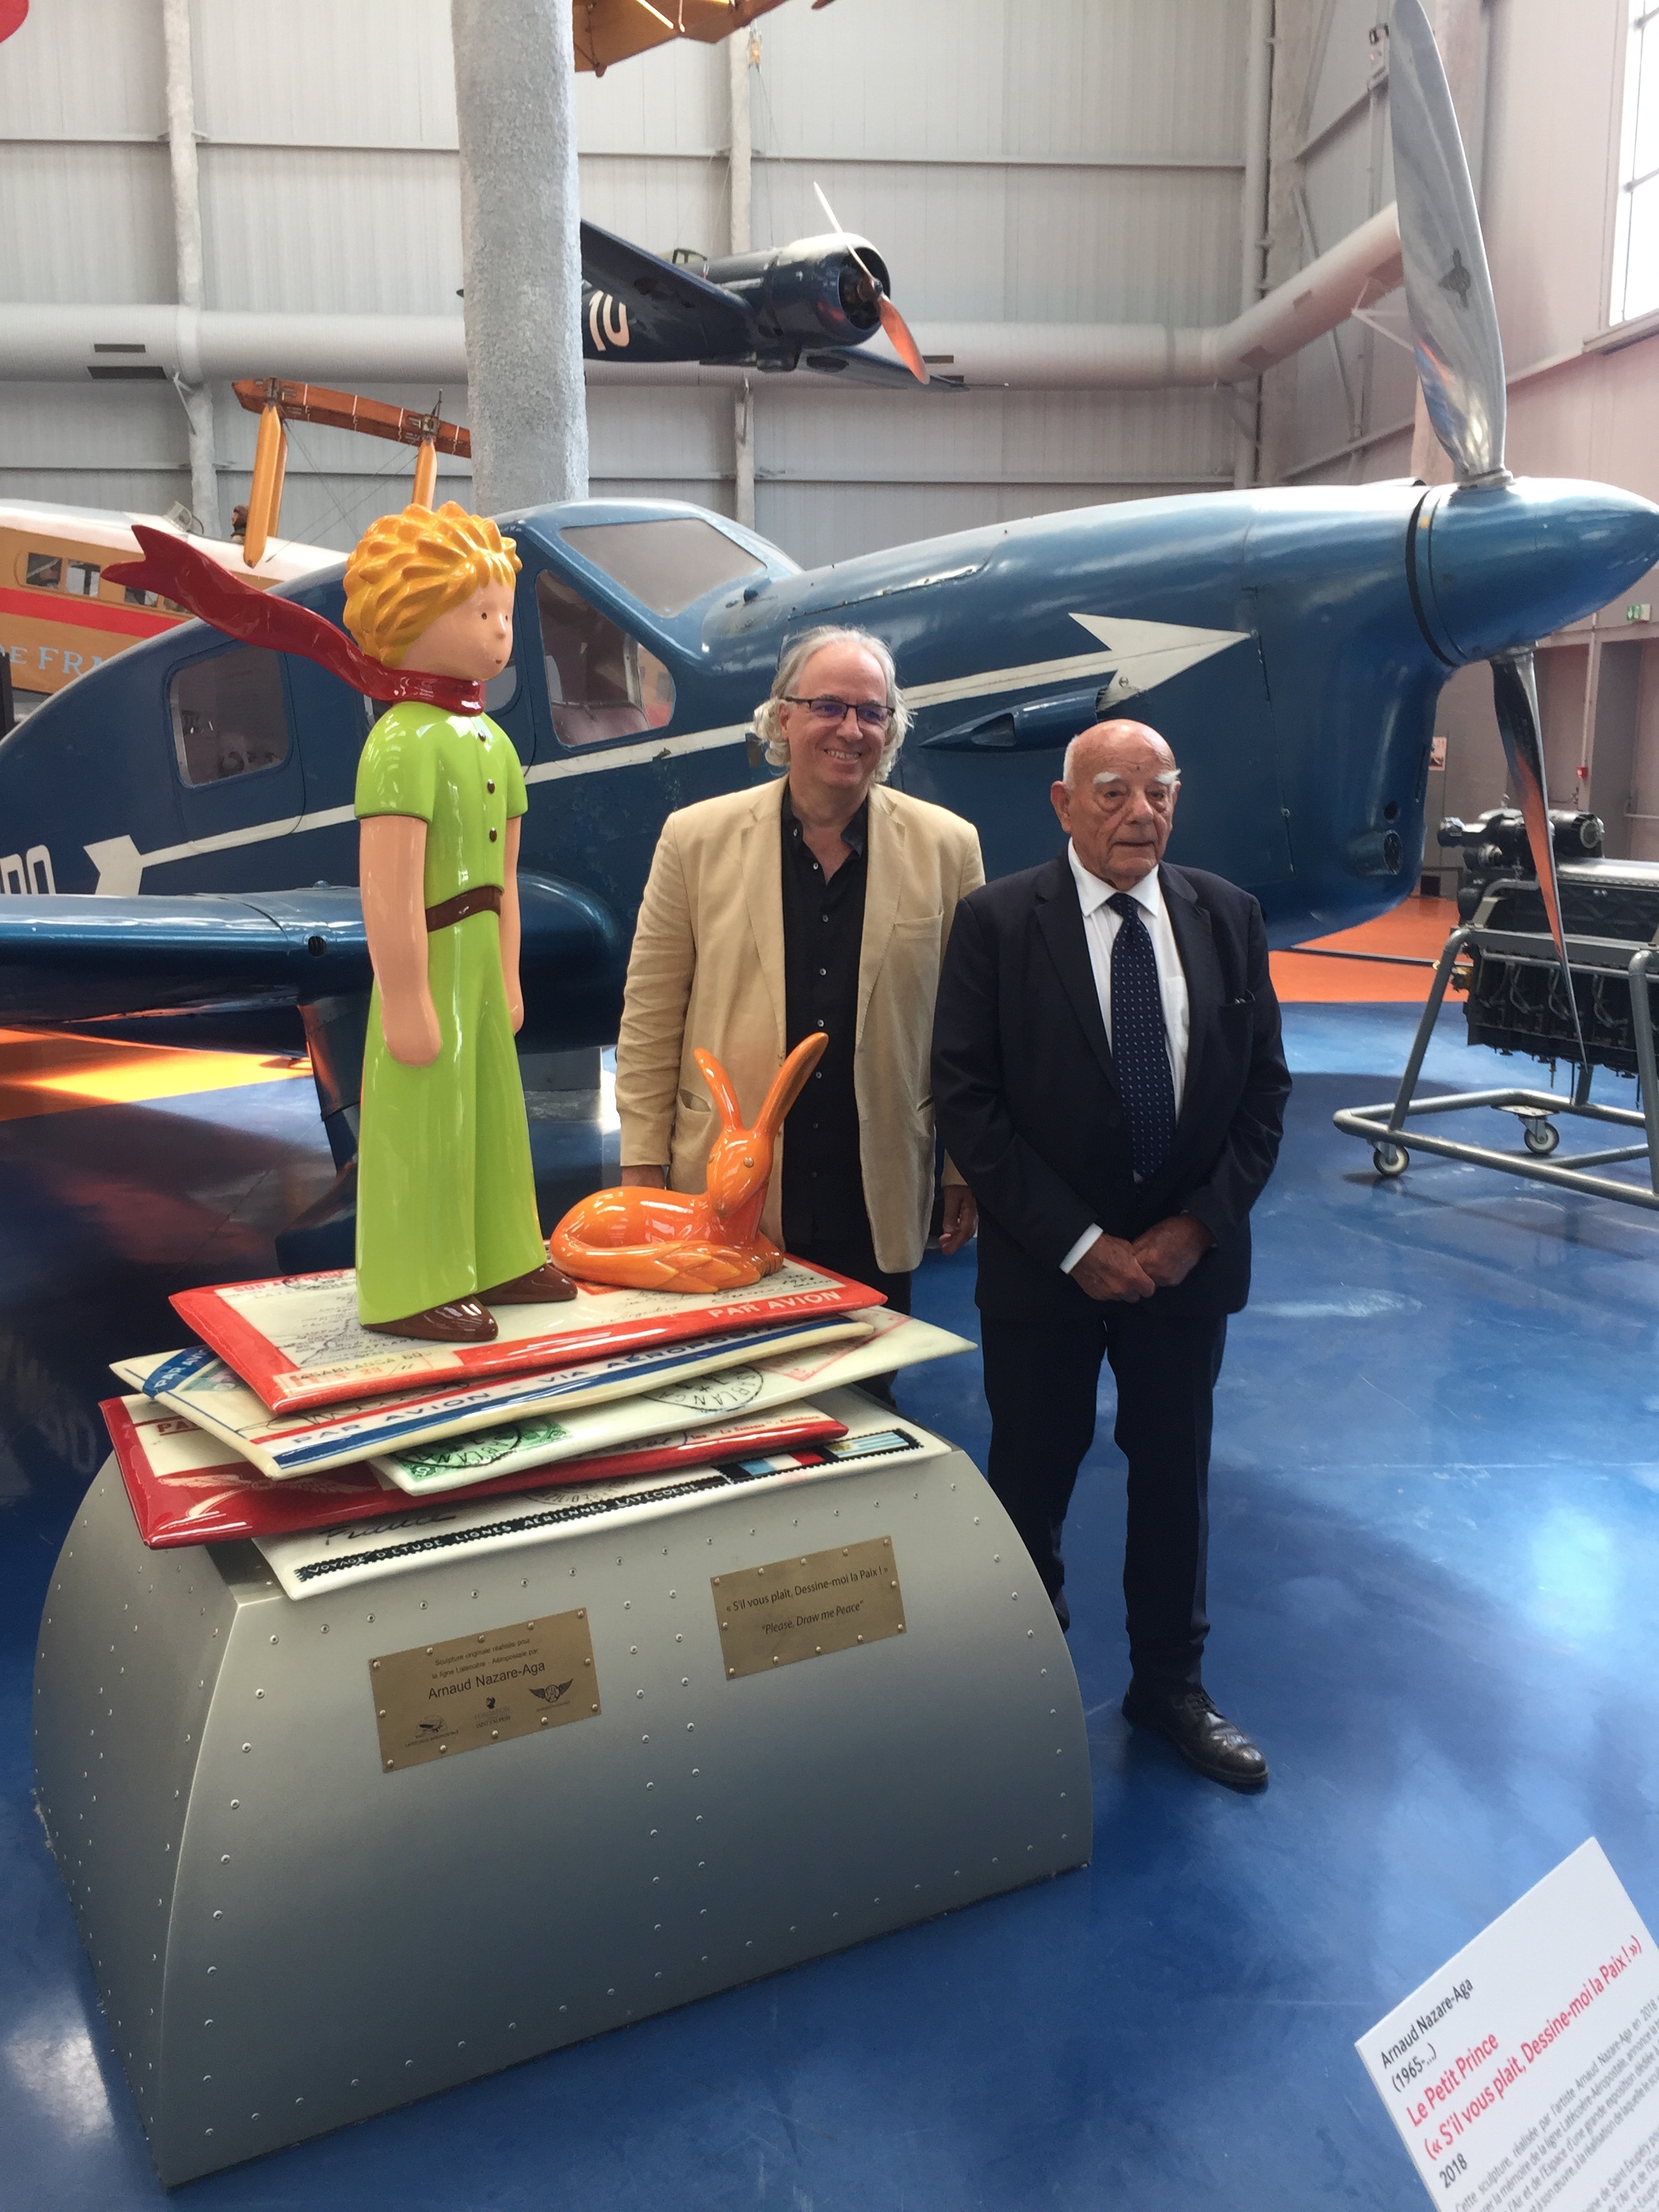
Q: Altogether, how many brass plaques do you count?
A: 2